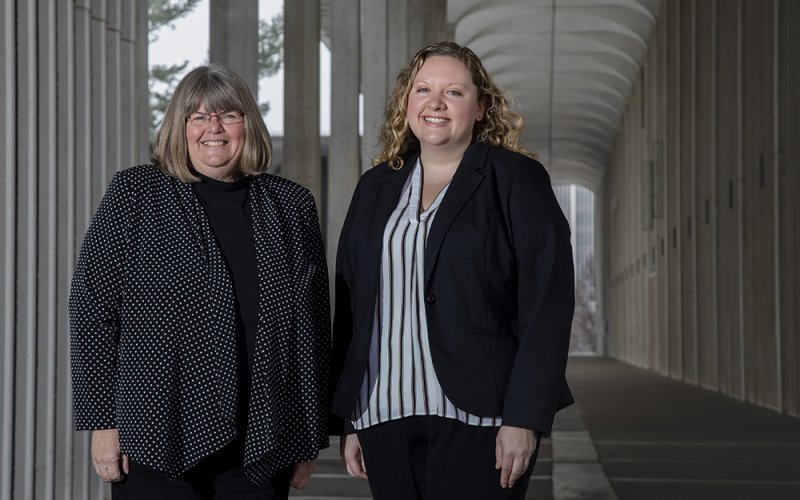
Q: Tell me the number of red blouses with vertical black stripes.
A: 0